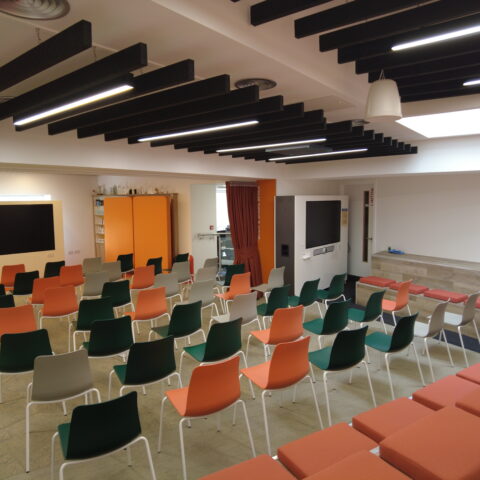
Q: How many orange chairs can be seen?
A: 12